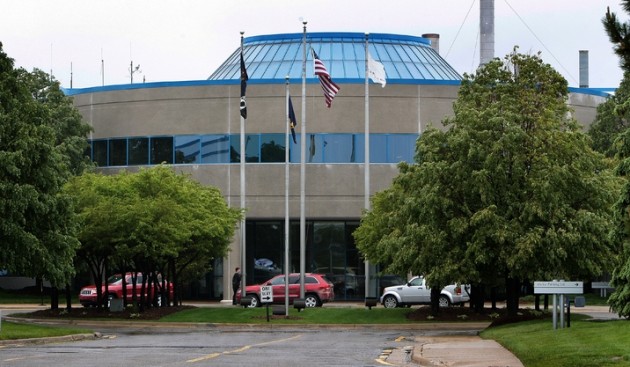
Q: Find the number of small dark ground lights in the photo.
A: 3